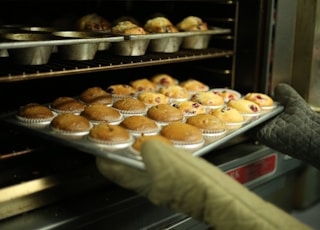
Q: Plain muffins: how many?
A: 12